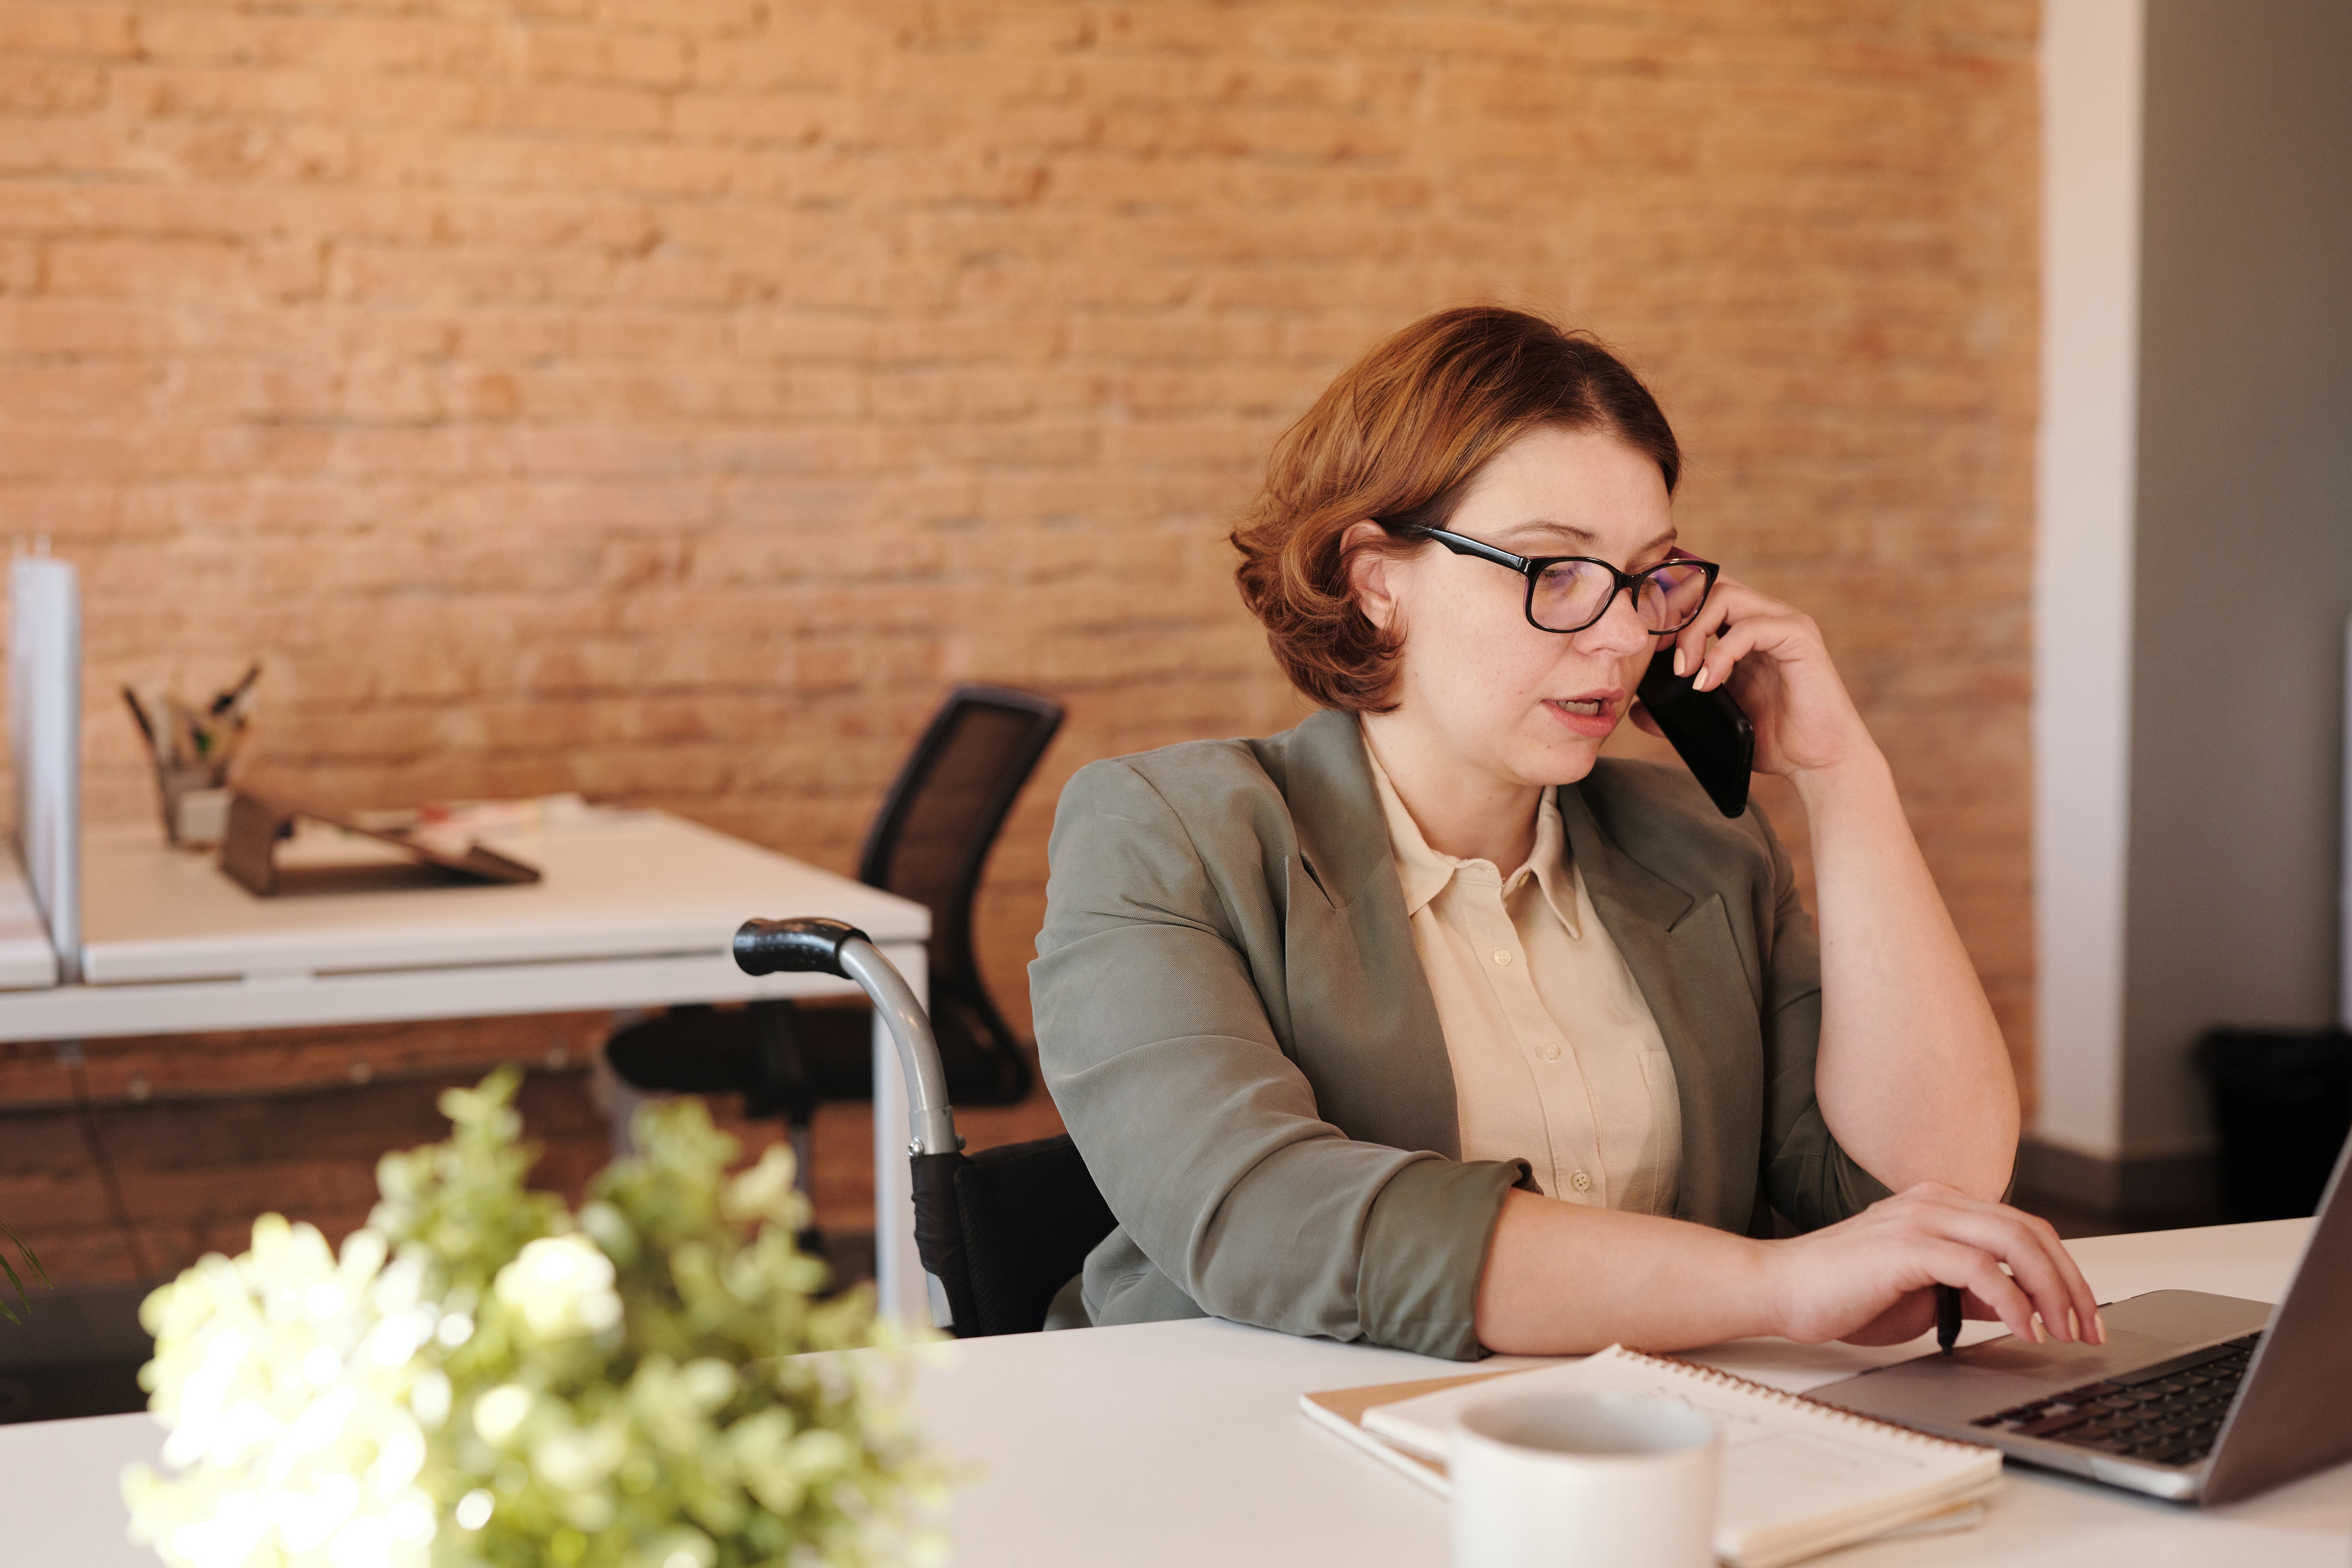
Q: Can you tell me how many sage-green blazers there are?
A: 1